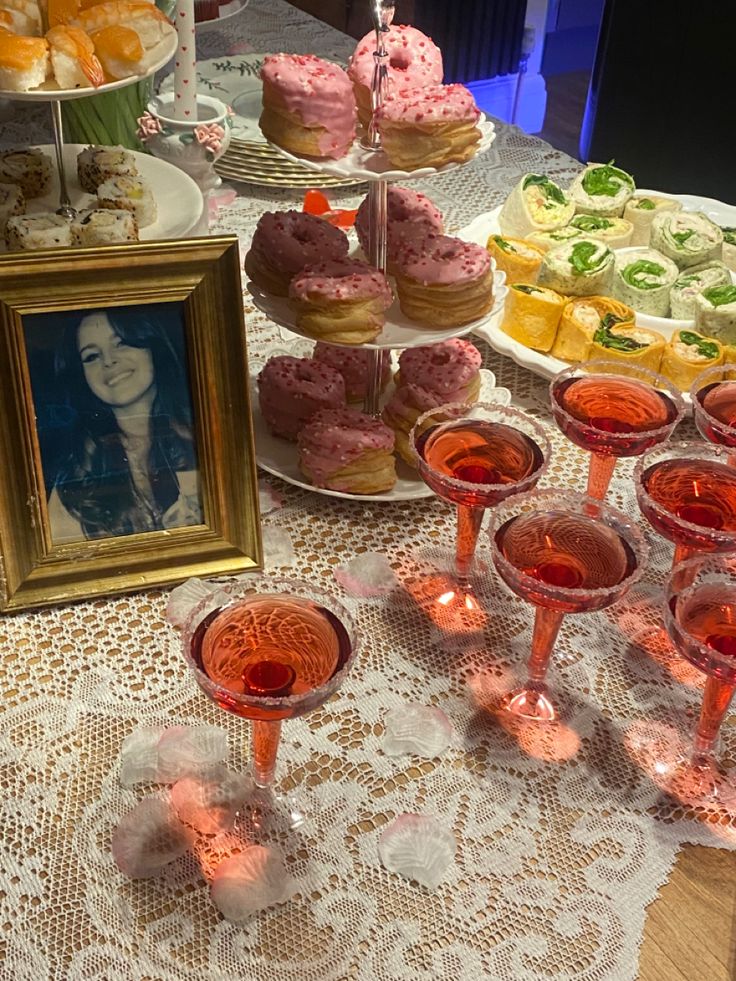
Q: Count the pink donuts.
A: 12